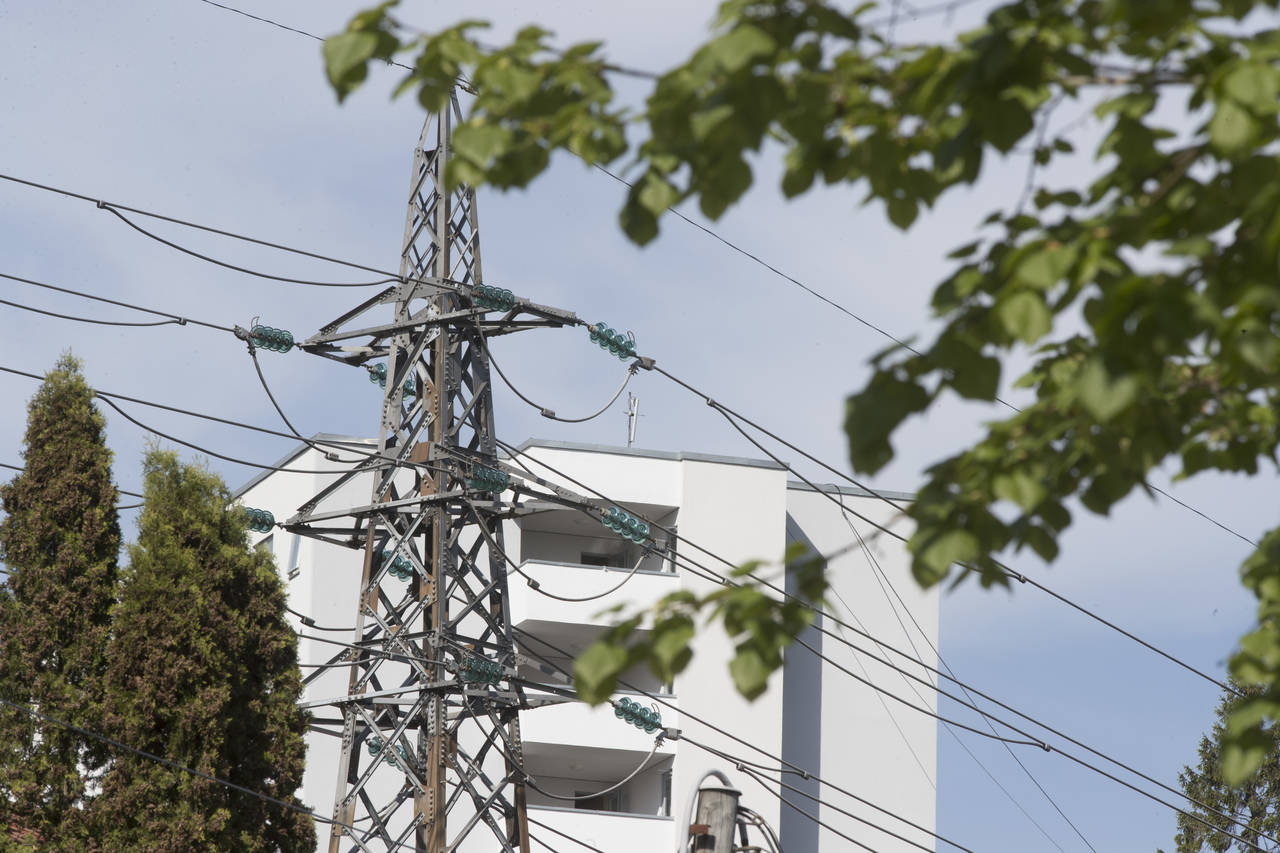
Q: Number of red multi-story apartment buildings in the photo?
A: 0